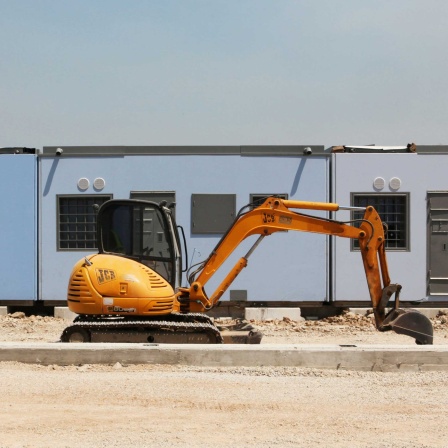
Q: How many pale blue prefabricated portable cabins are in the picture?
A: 3